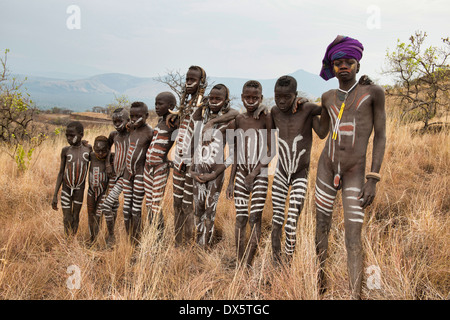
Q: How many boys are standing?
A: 10